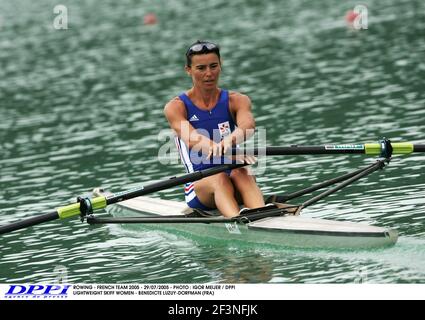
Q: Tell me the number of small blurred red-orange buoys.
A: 2